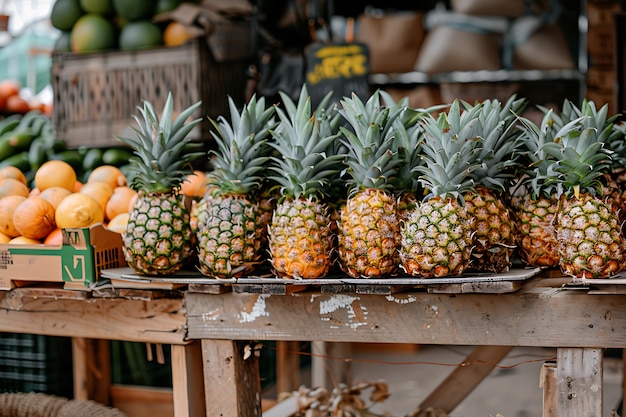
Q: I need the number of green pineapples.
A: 2